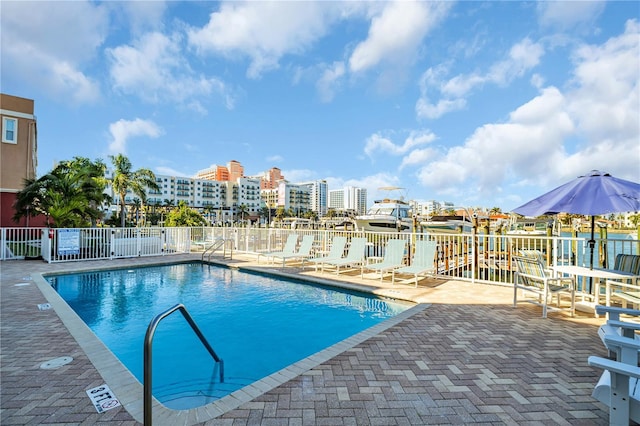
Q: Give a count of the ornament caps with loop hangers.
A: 0